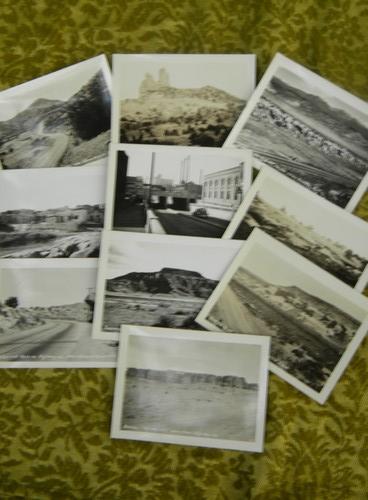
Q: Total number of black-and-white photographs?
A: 10